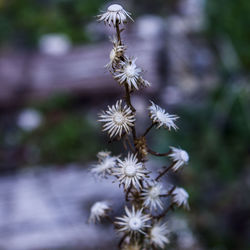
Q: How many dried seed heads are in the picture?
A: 13